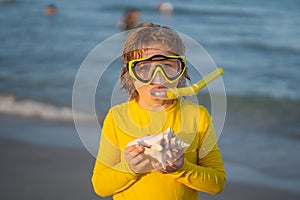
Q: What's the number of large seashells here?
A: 1